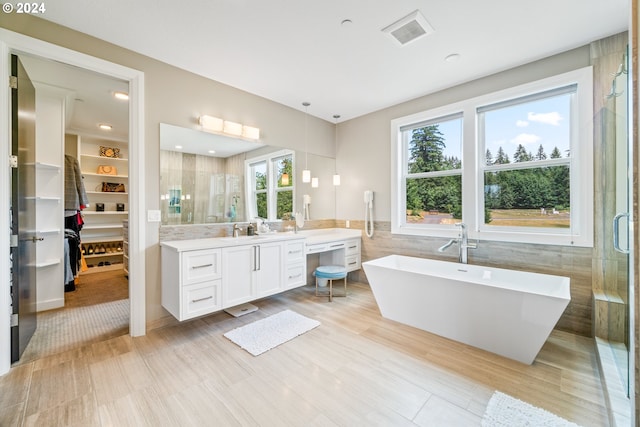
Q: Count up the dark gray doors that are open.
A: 1